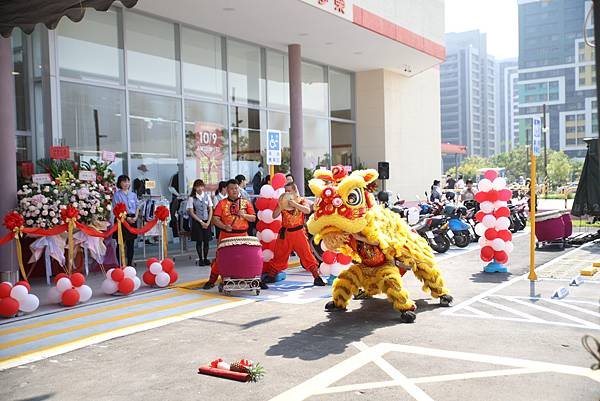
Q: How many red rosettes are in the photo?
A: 4